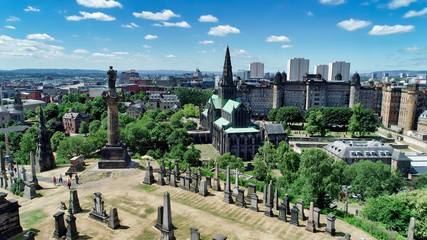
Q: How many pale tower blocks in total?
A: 4